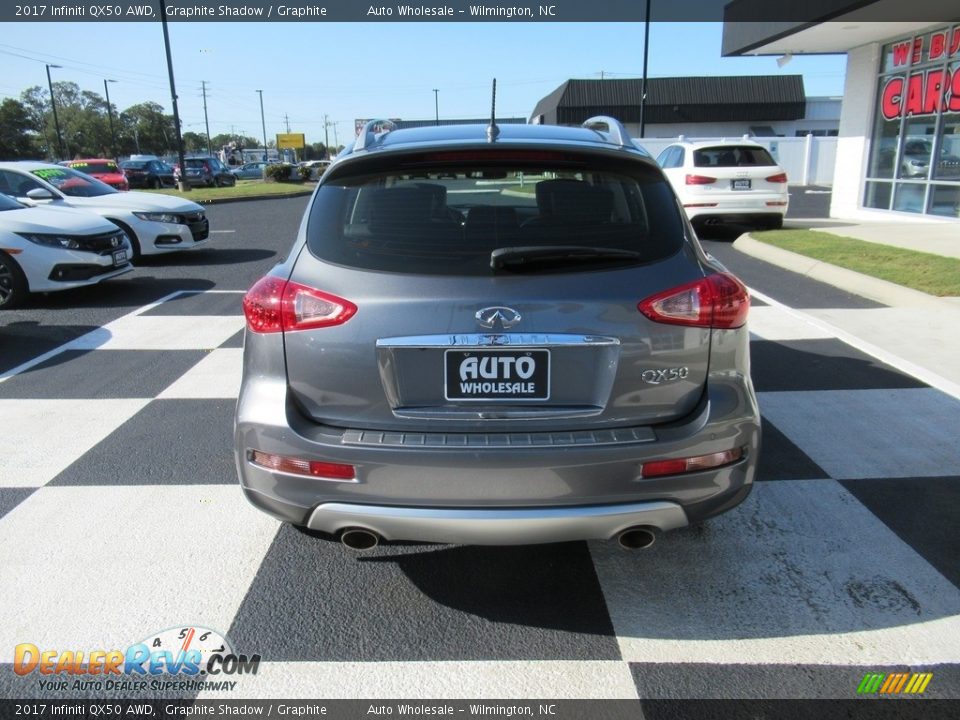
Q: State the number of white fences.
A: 1